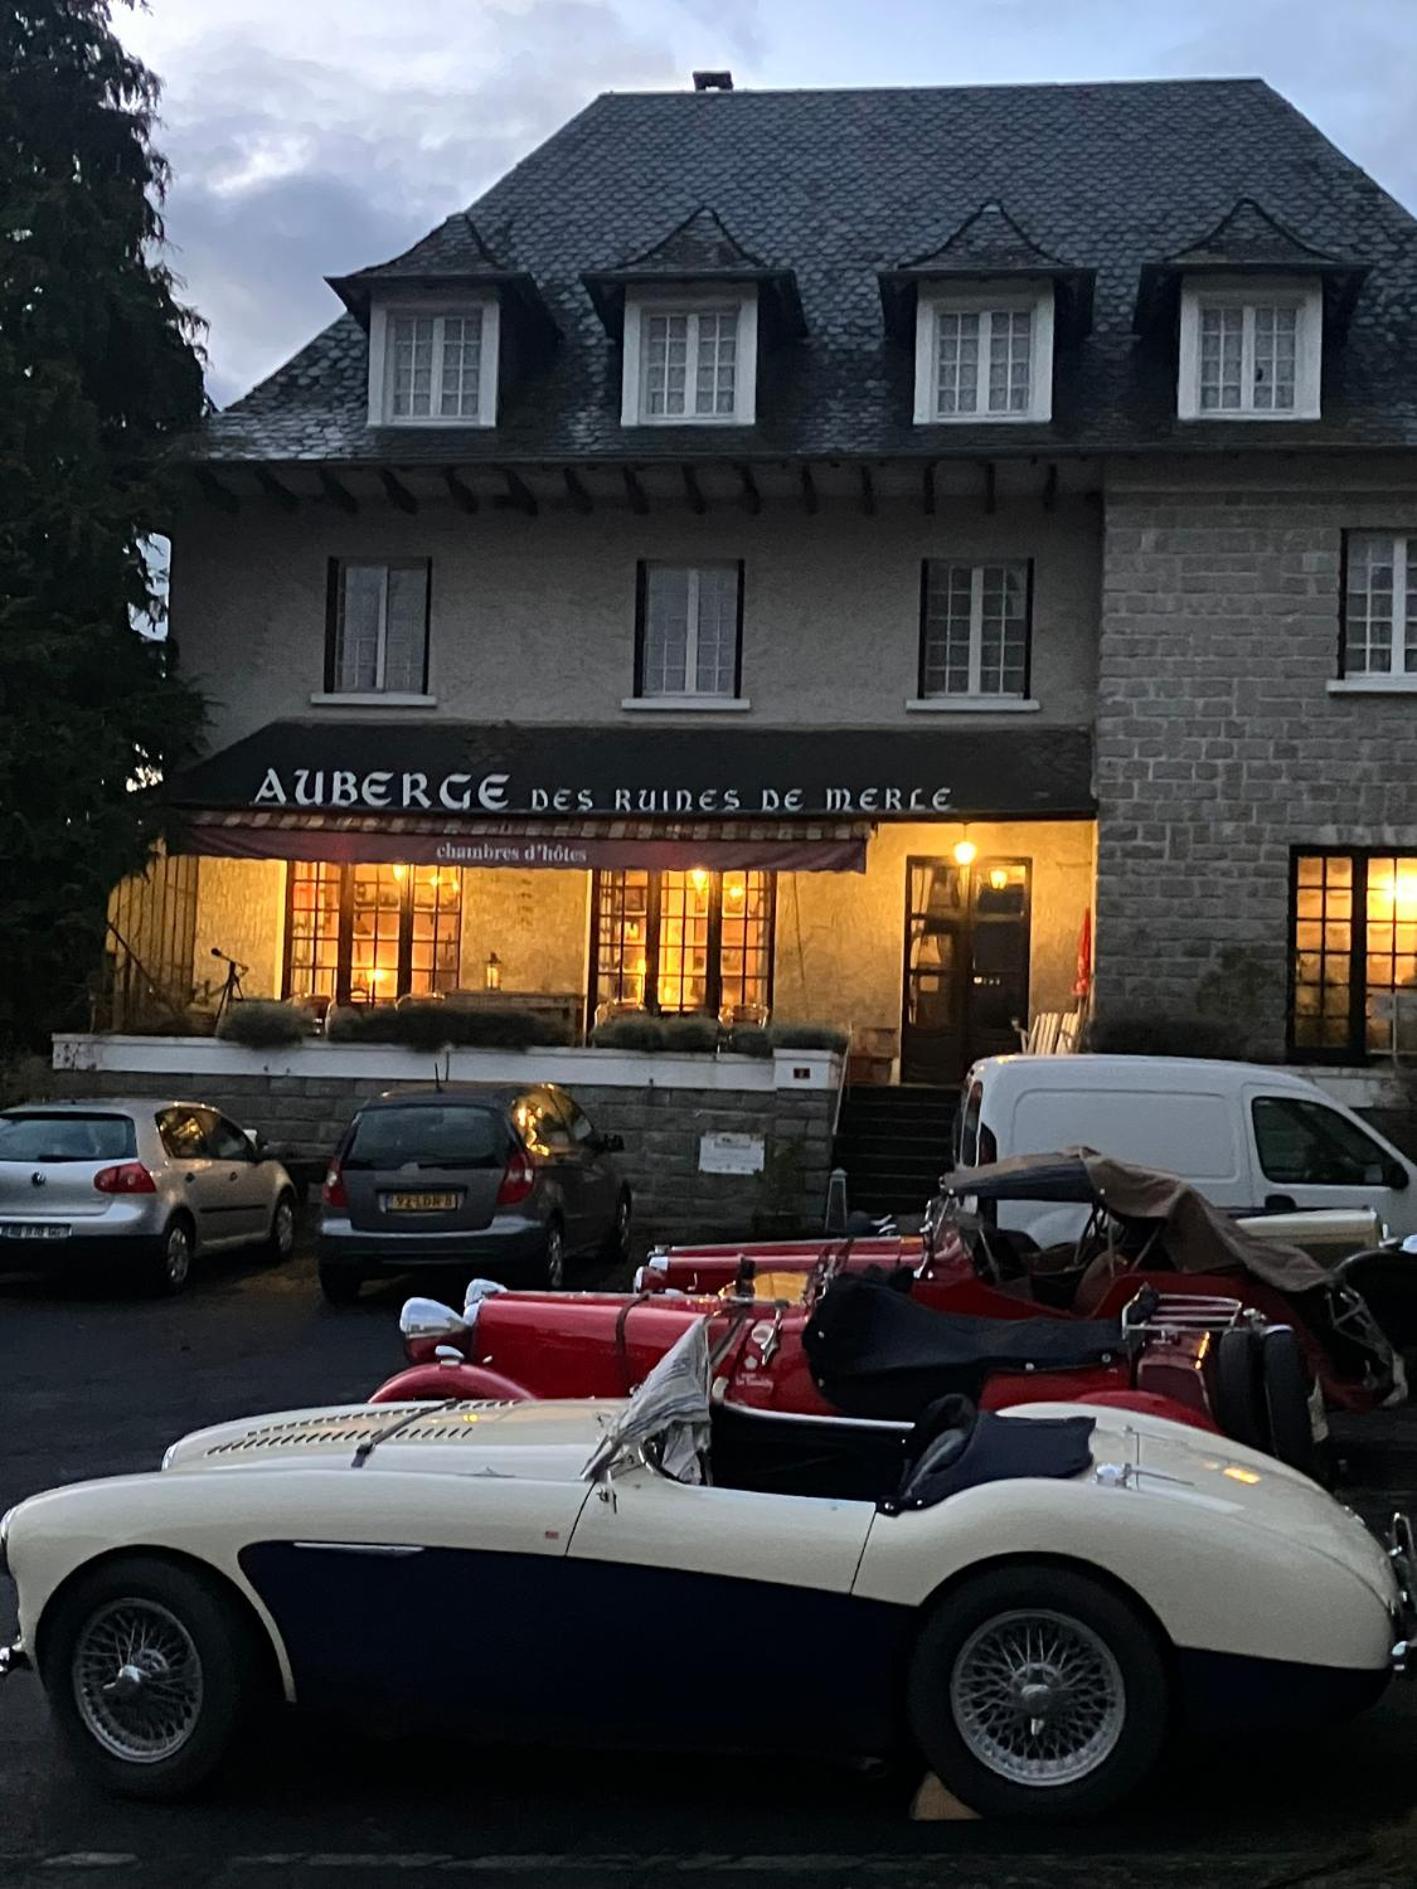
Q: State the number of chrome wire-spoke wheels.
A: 2